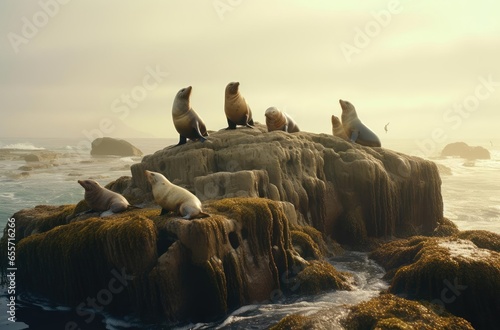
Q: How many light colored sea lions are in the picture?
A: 1